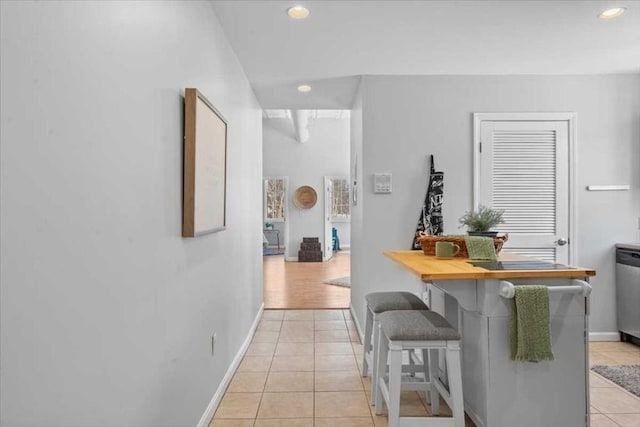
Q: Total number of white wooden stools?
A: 2